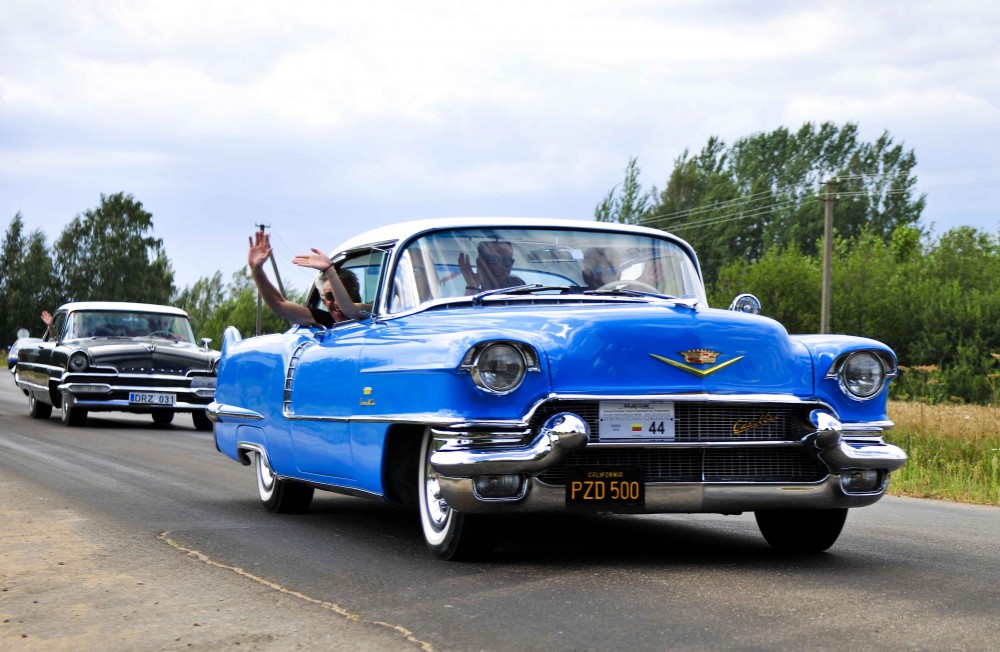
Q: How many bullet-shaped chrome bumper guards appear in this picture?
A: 2